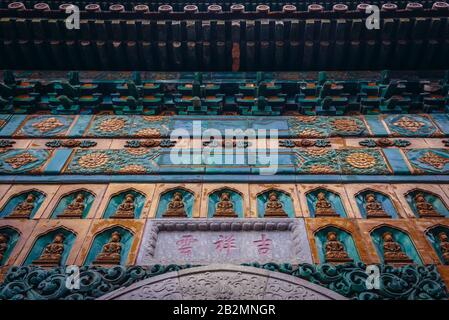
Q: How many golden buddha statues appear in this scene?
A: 15